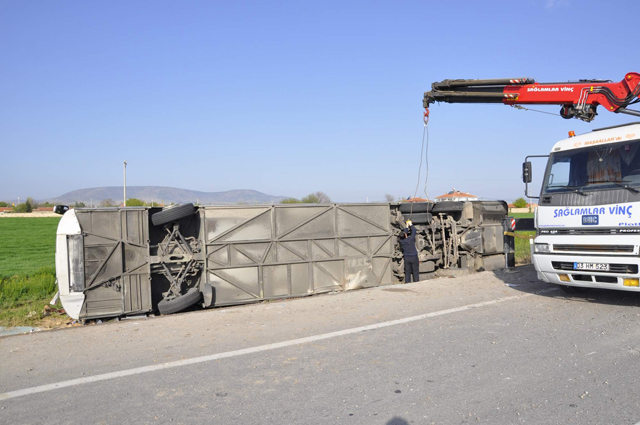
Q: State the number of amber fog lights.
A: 2